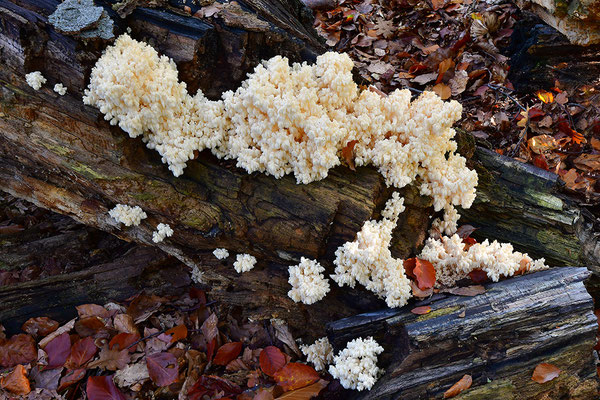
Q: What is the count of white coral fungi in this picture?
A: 12